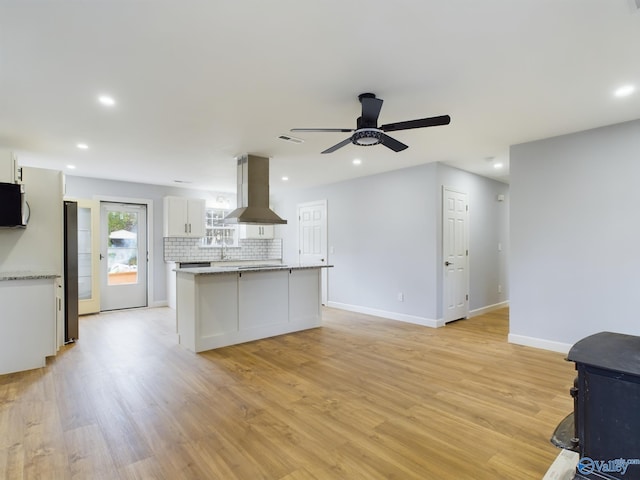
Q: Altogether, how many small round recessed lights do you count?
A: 7